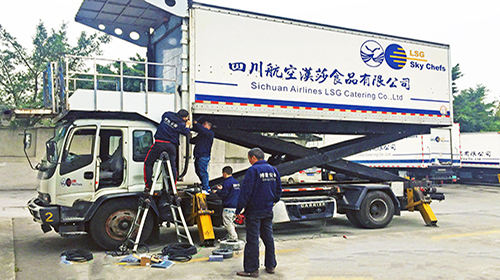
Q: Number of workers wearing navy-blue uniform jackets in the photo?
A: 4